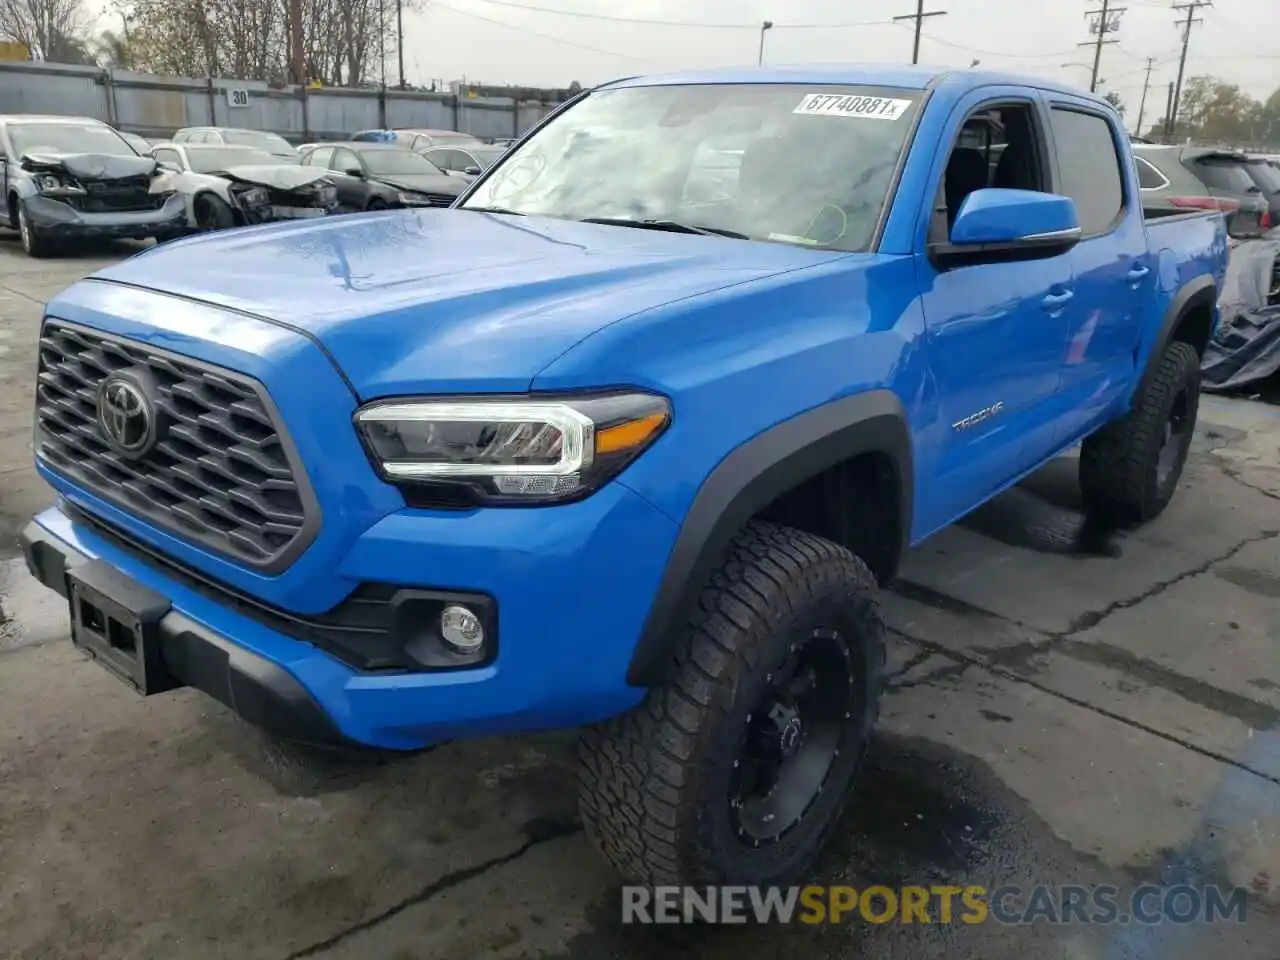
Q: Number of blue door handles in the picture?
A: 2